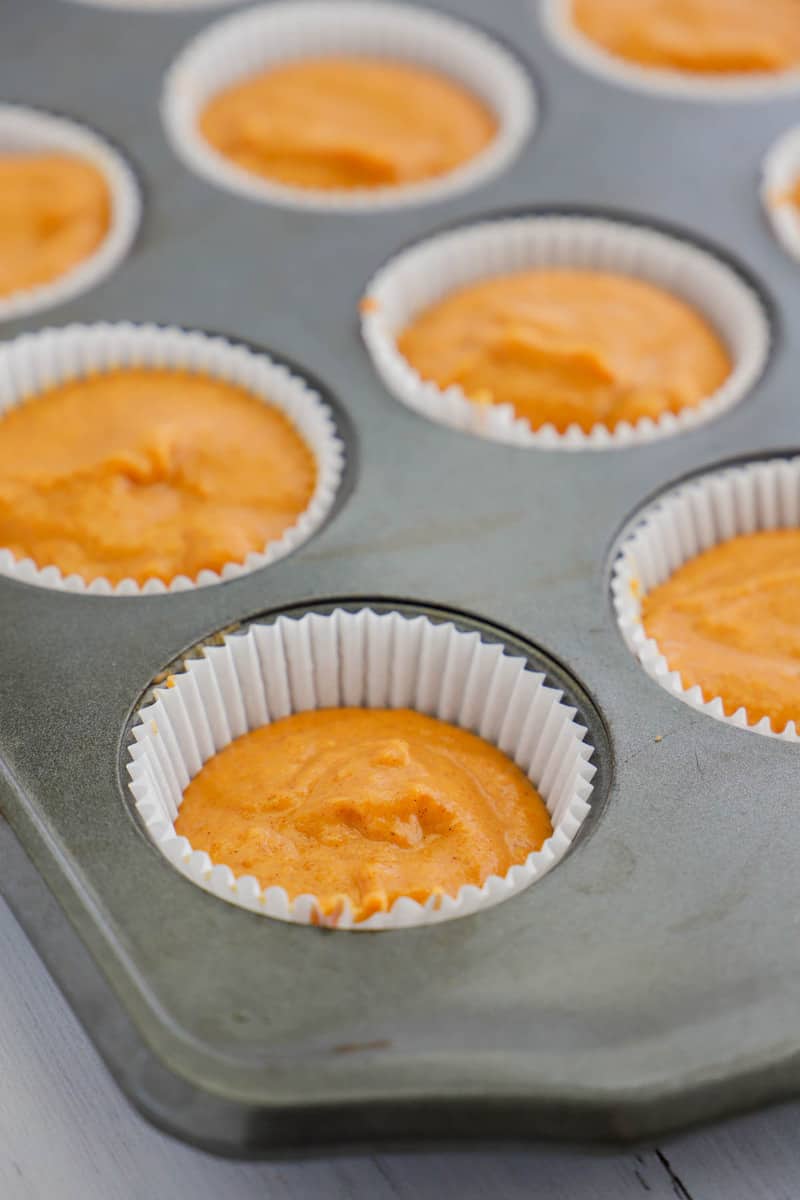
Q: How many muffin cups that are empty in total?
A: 0